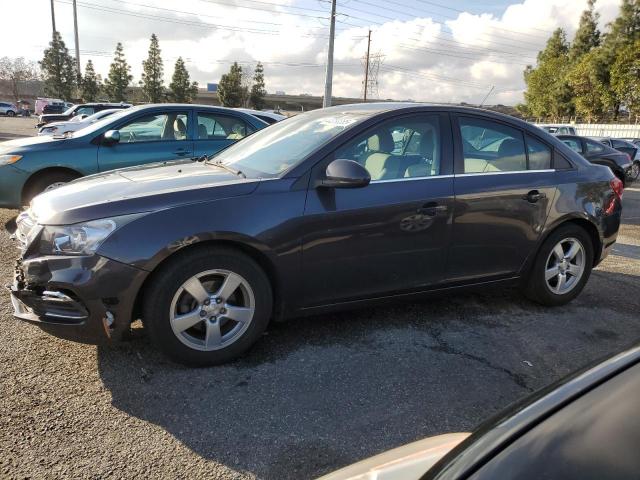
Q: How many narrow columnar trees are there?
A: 7